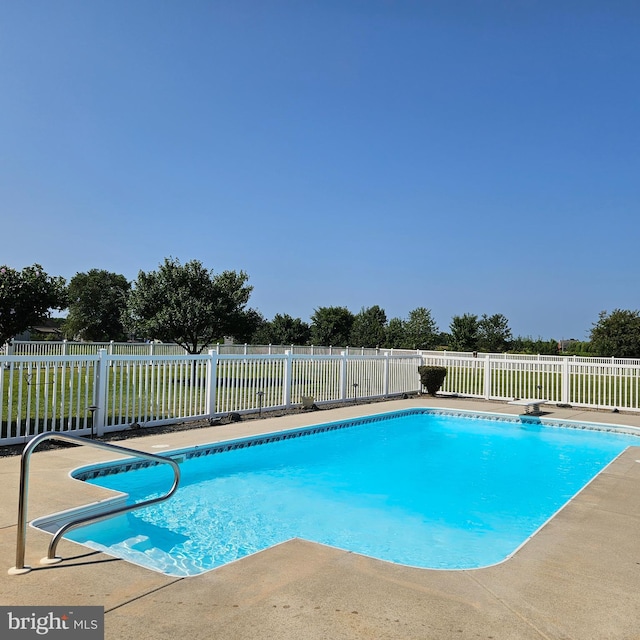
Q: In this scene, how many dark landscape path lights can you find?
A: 4